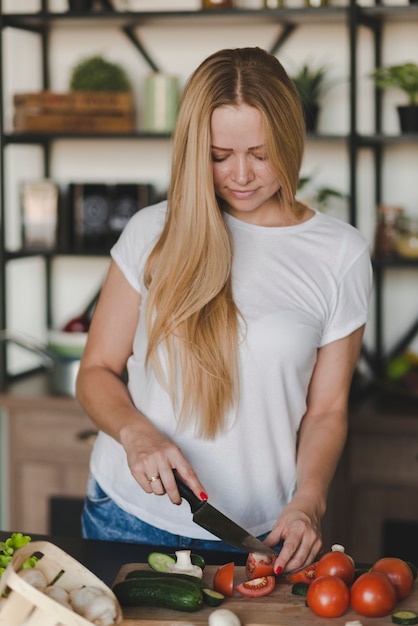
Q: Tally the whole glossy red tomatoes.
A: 4